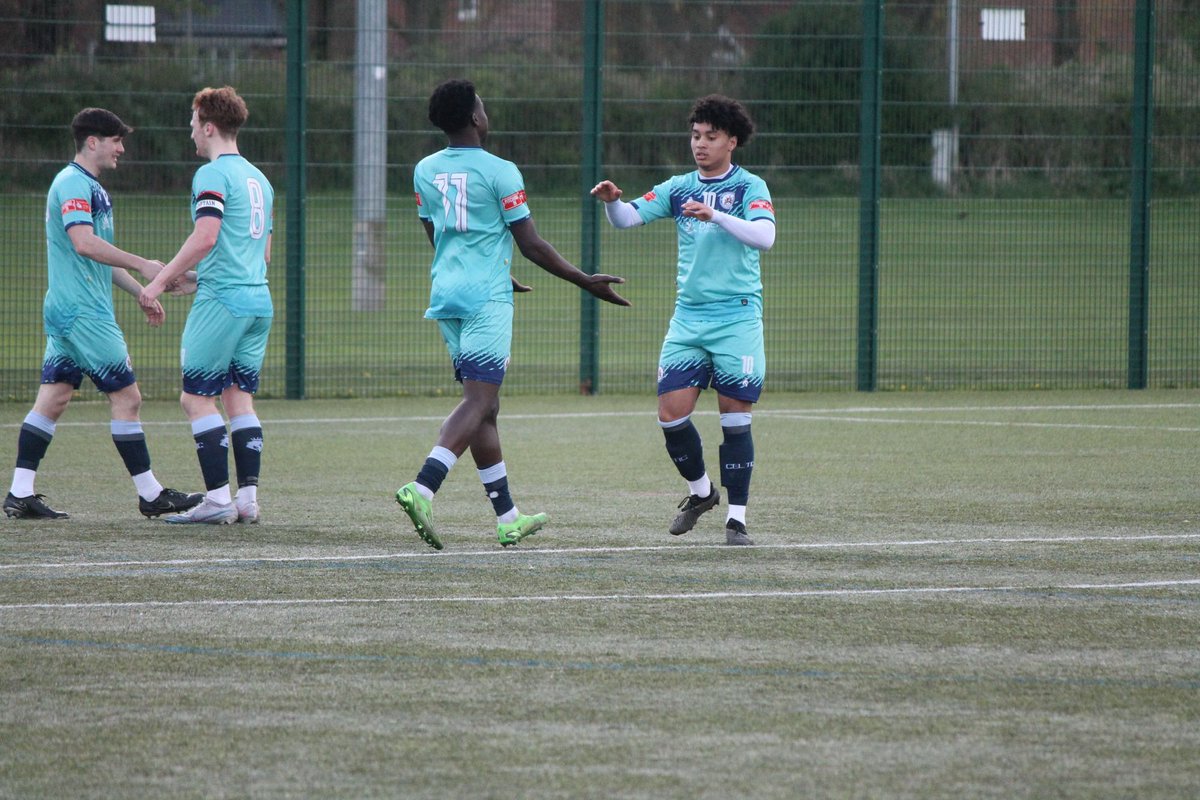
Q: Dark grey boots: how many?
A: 2